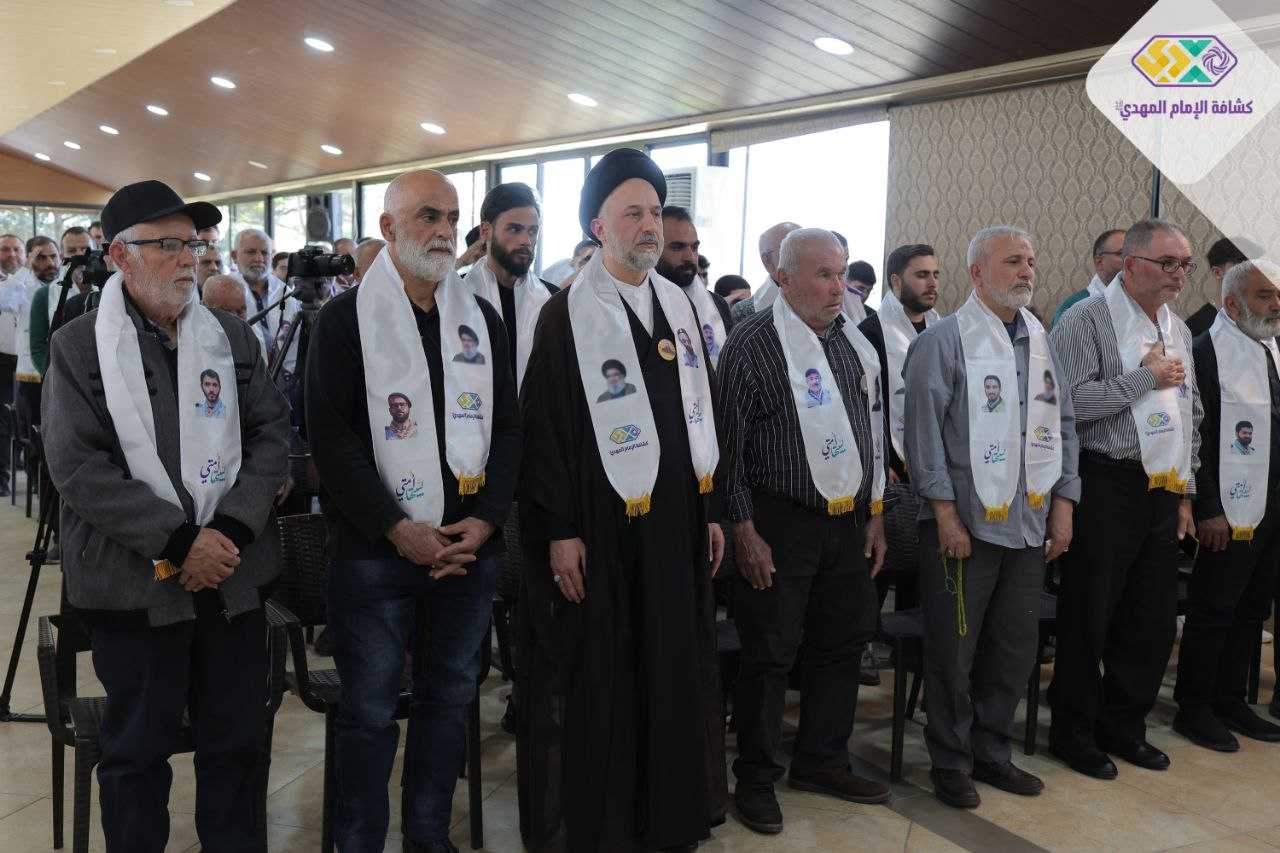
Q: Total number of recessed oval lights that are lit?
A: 11